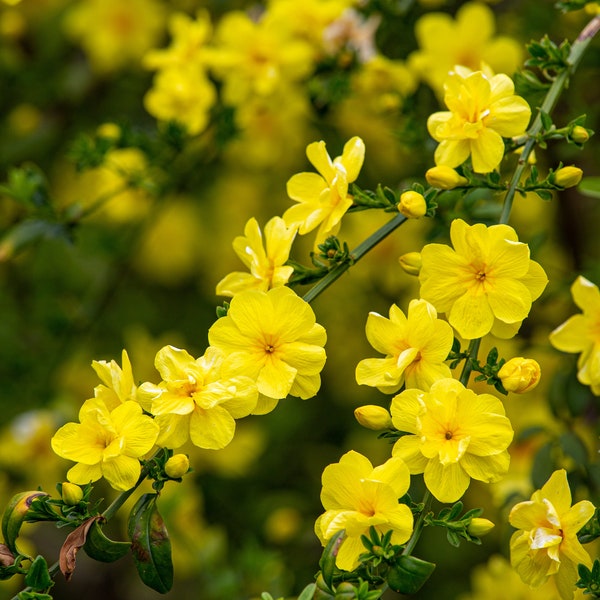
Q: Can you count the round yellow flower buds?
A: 10